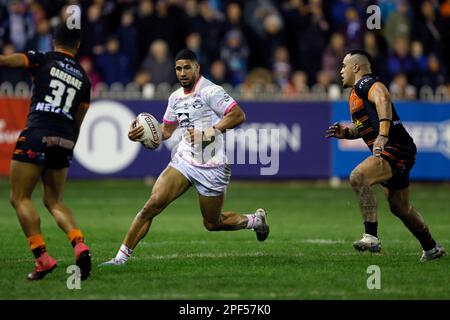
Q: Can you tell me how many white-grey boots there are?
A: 4